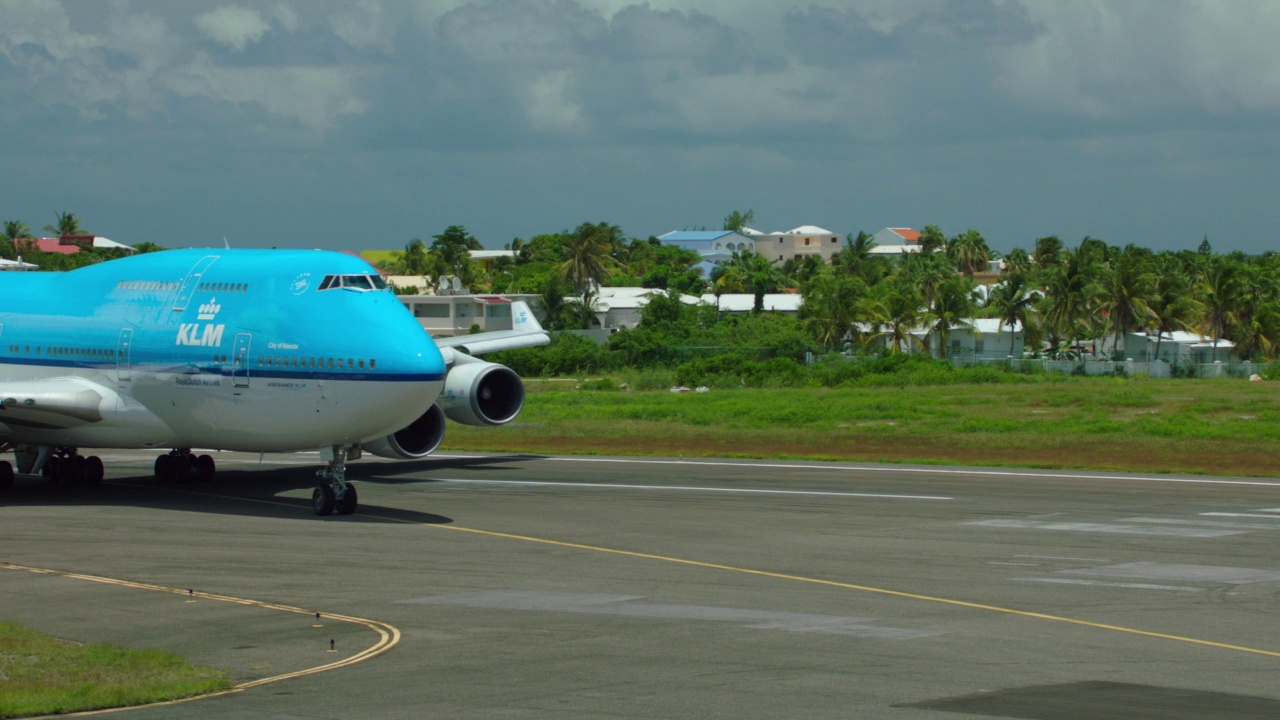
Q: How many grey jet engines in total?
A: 2